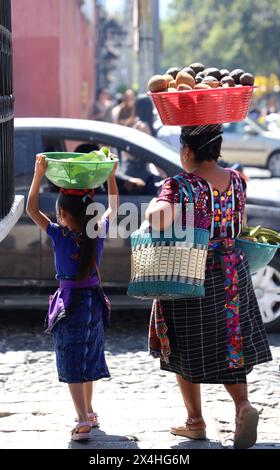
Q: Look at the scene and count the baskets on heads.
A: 2